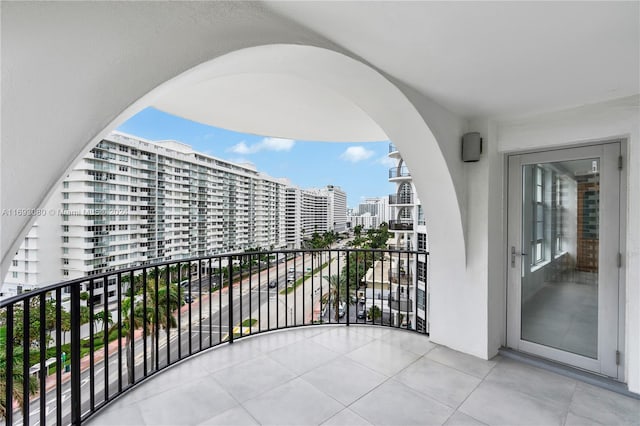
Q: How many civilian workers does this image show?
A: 0